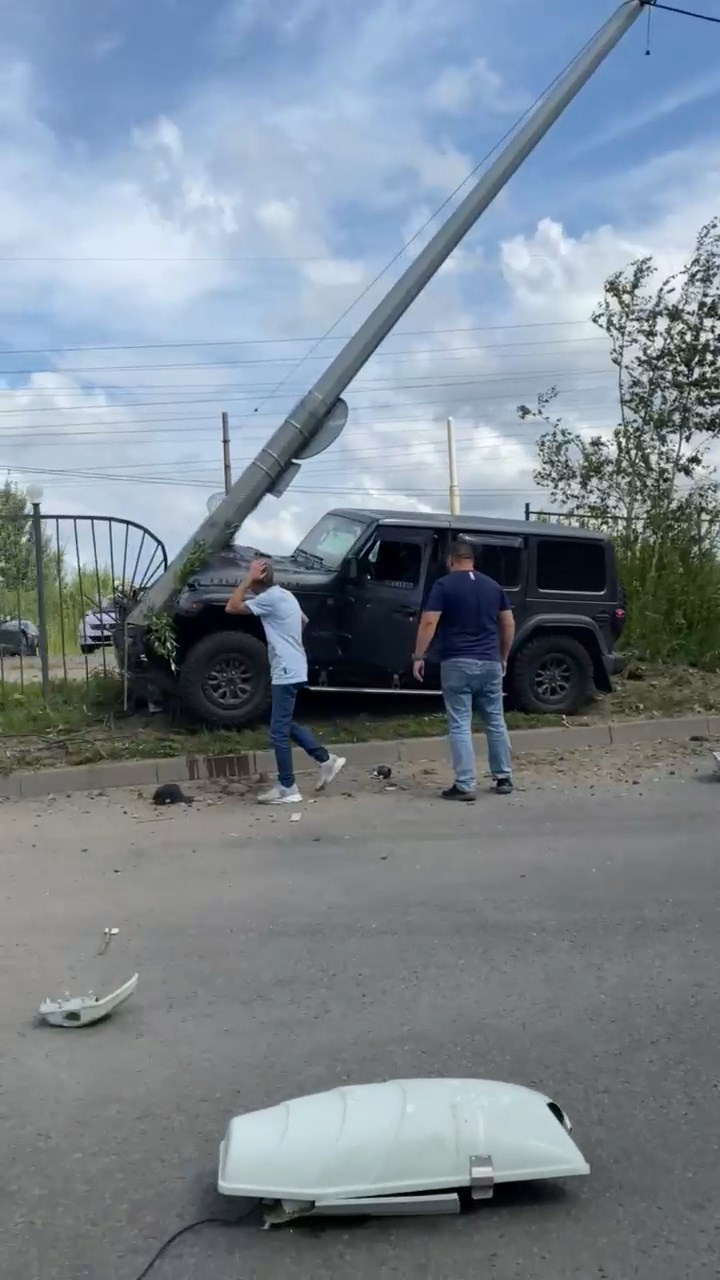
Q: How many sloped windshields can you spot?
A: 1